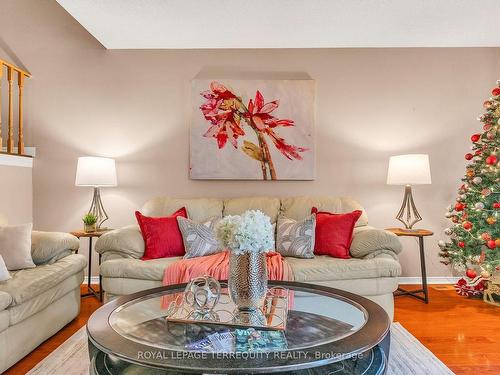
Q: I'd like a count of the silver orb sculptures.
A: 1